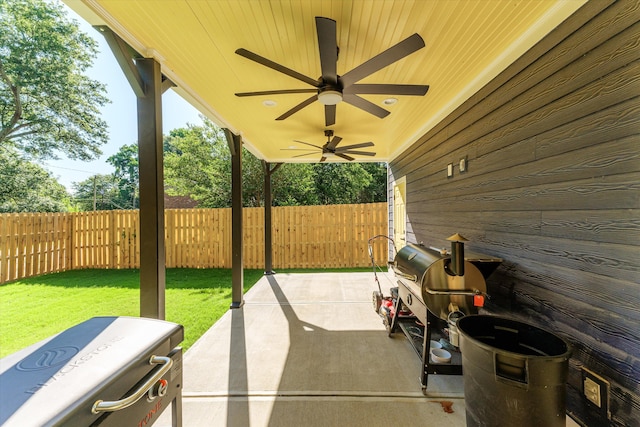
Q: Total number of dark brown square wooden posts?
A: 3